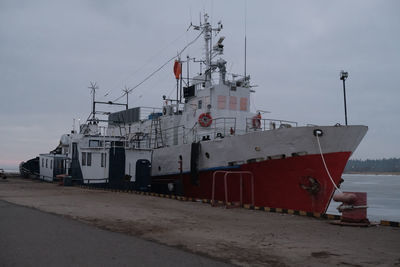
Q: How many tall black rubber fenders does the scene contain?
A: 1